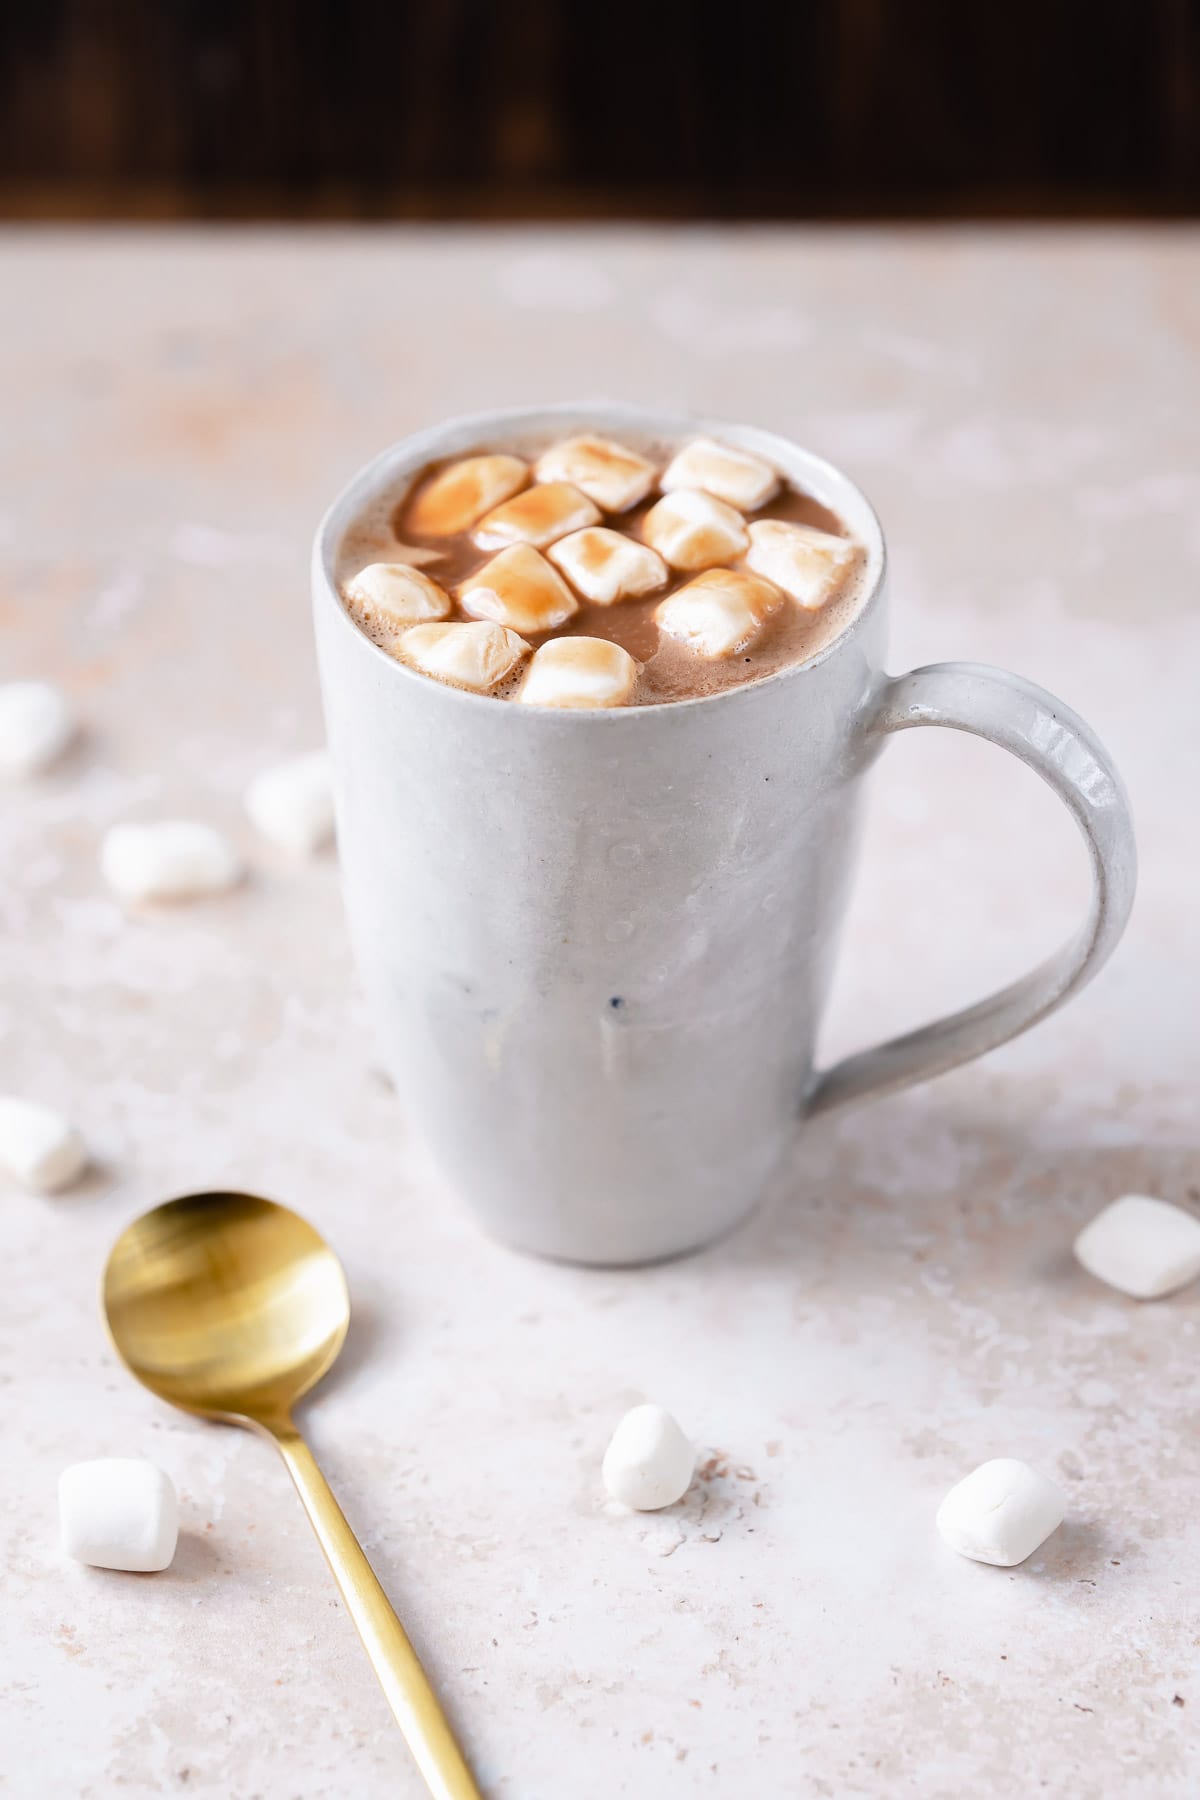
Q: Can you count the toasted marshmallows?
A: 12